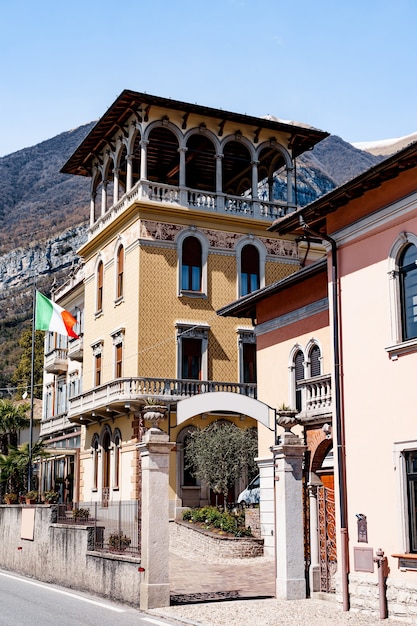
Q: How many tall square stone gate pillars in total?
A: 2